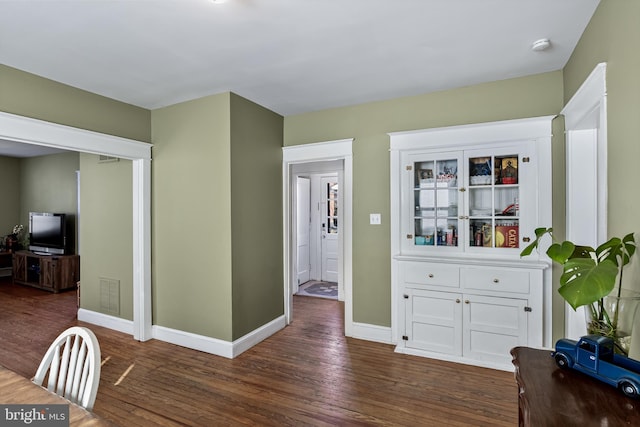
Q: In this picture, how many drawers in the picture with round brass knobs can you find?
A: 2